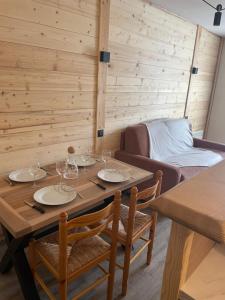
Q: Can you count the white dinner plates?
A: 4